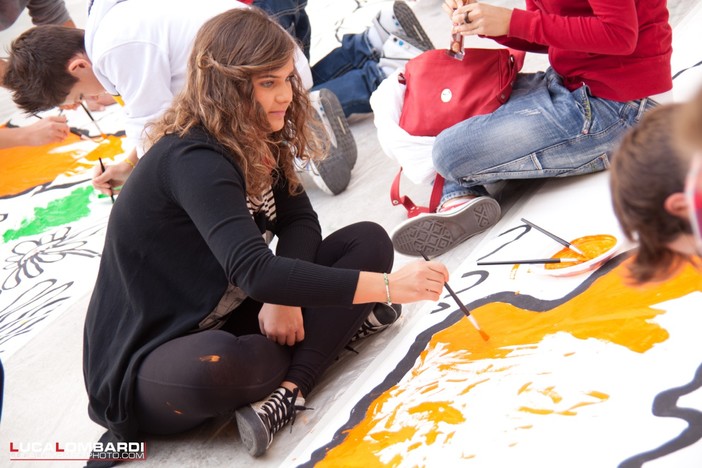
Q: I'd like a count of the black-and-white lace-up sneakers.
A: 2